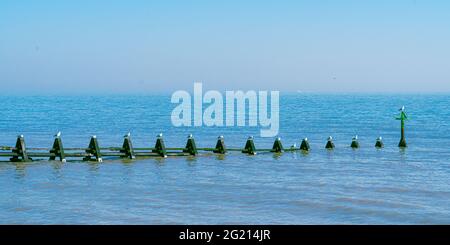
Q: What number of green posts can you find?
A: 14